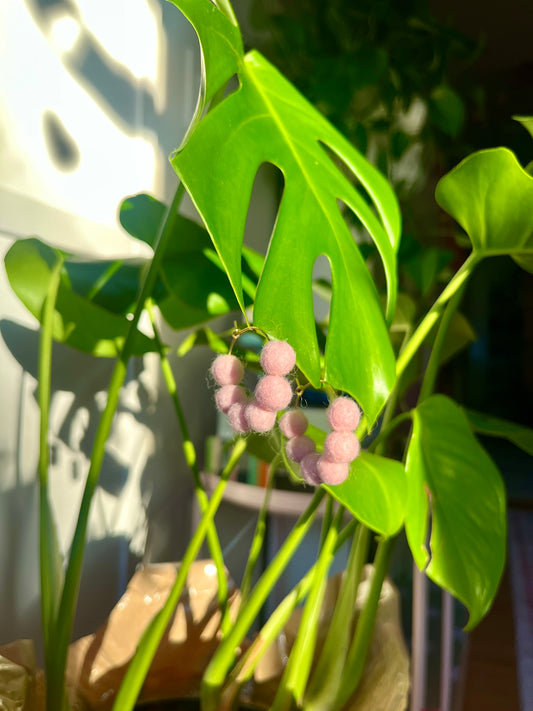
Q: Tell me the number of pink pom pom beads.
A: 12